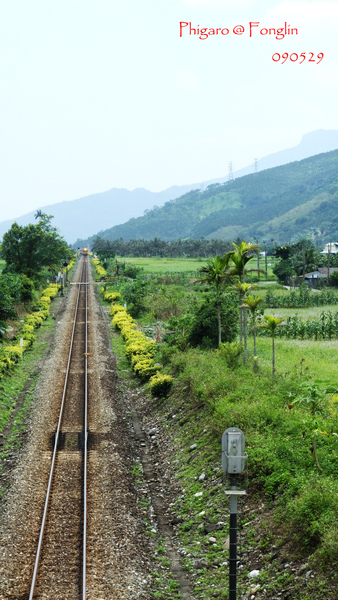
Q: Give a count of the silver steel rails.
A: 2